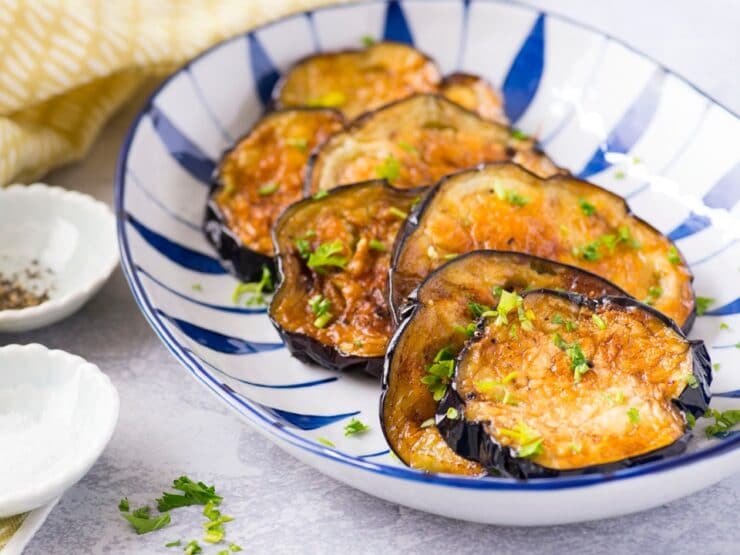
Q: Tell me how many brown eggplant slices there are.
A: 8